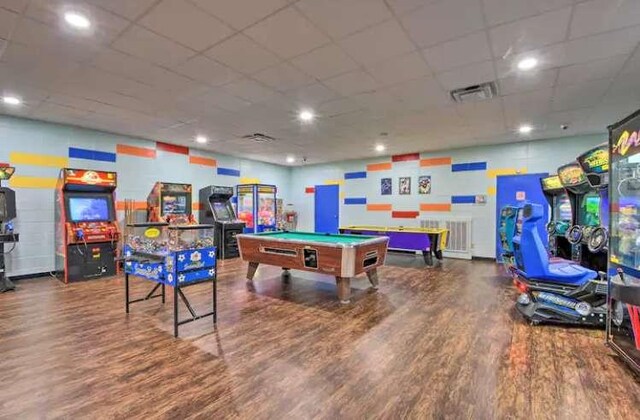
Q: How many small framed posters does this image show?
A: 3